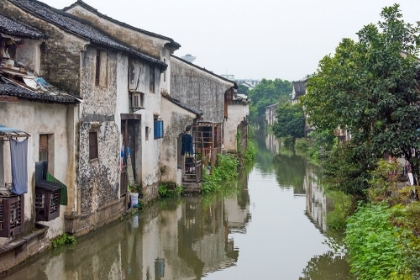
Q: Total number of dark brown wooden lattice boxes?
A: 2